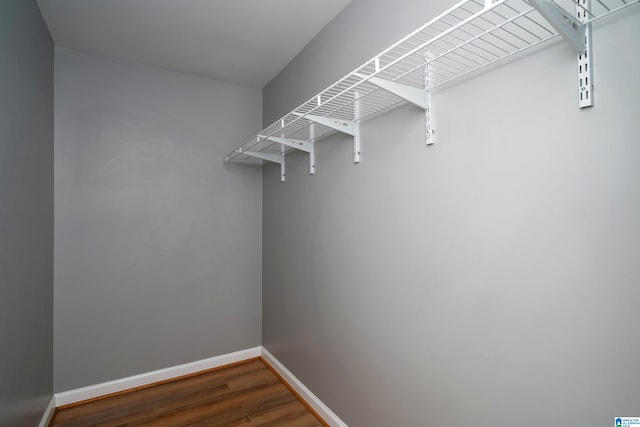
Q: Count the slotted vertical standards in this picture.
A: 5